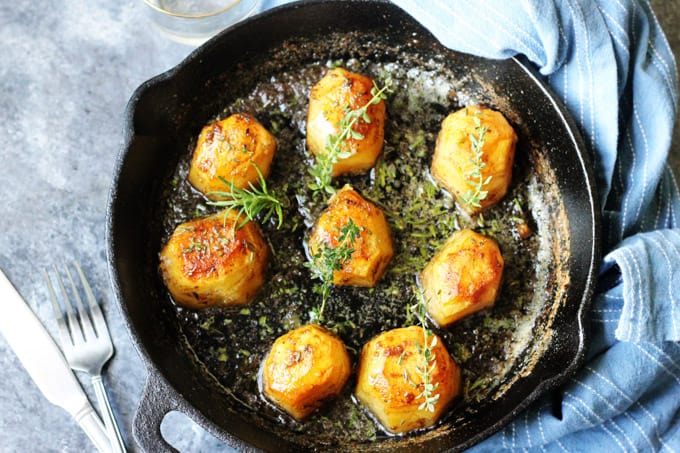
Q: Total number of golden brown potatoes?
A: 8